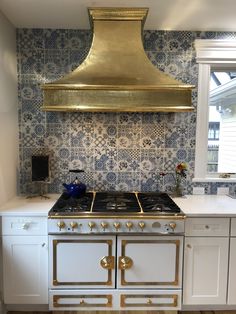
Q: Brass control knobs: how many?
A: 8